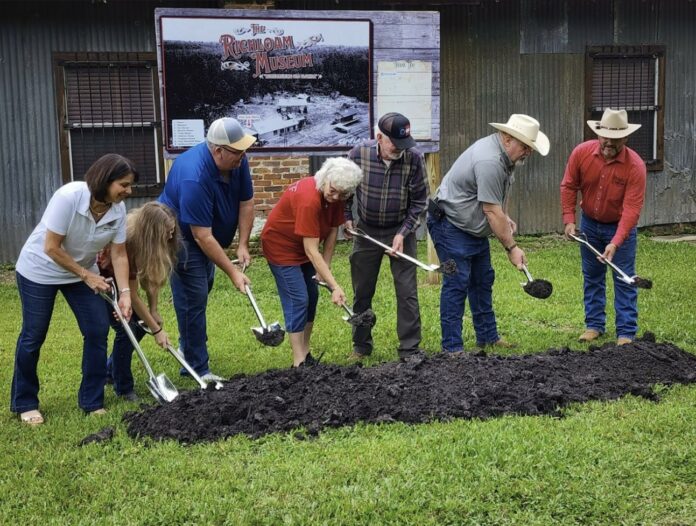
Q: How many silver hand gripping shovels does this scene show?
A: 7